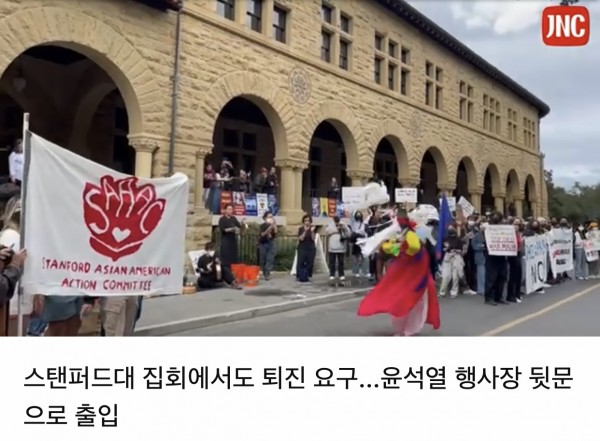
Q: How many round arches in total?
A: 9